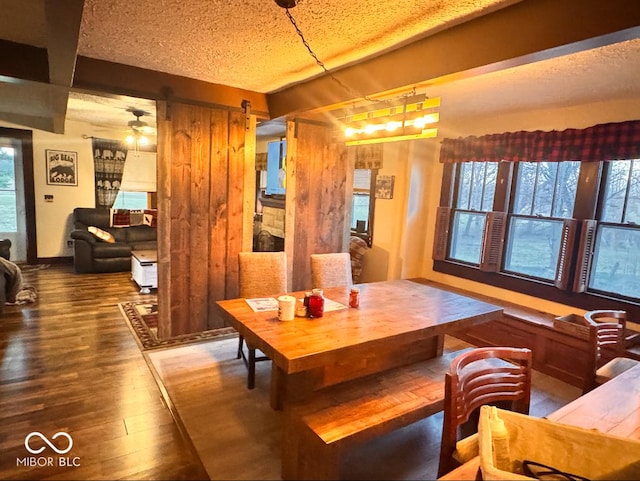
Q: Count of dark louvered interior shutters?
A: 4